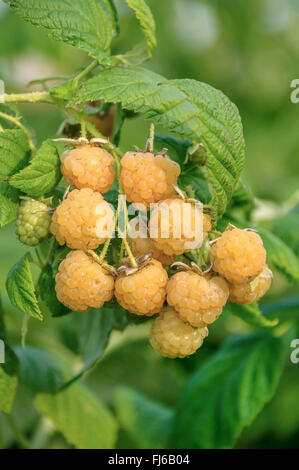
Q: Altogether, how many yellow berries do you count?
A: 11